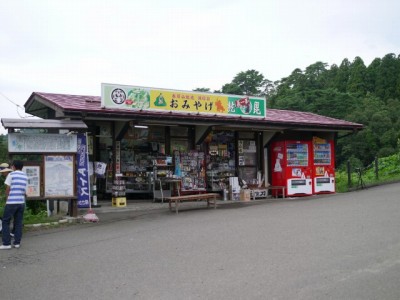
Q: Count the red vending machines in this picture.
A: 2